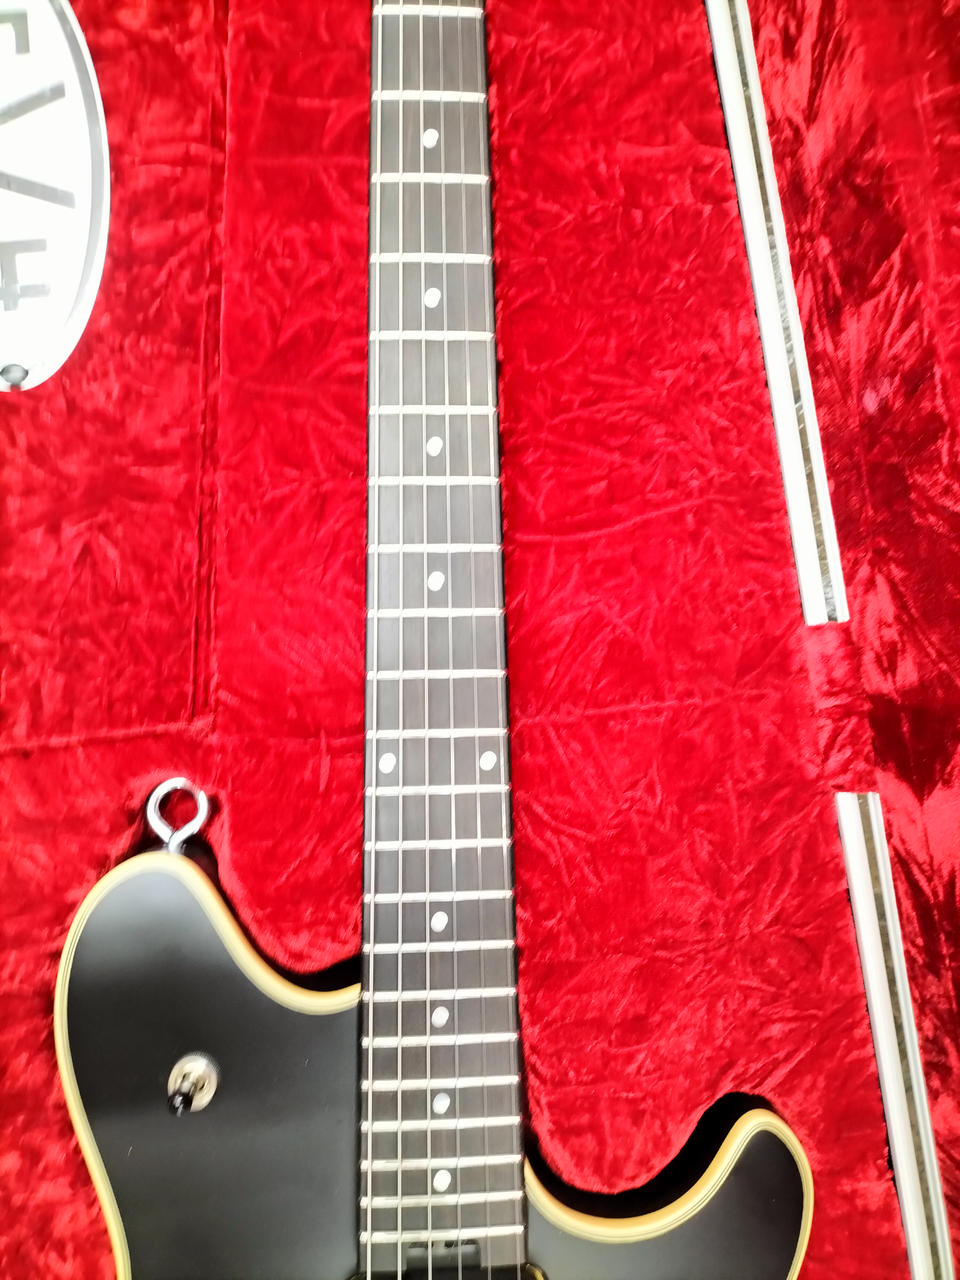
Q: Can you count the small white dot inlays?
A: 10